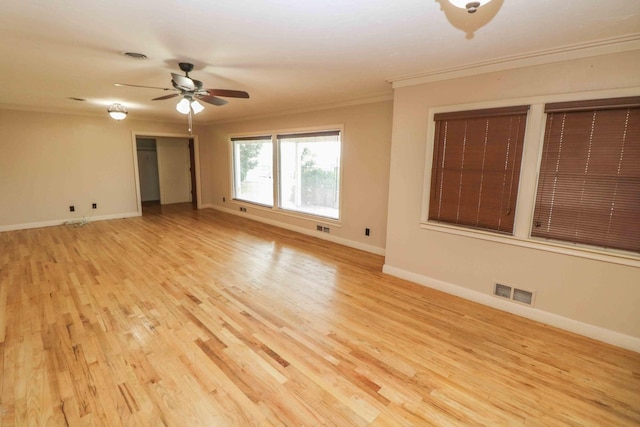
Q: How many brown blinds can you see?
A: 2